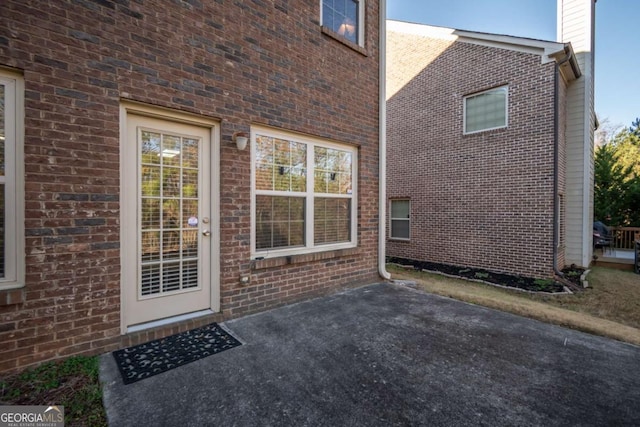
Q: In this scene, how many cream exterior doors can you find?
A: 1